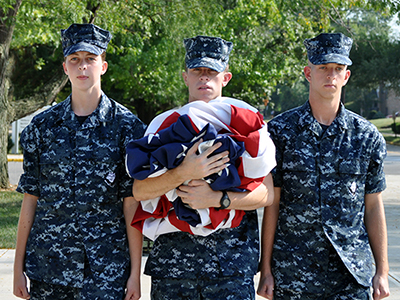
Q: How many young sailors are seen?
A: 3